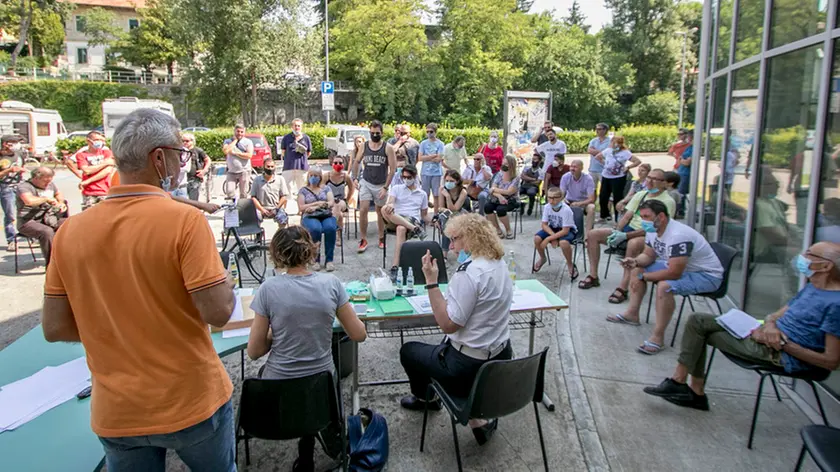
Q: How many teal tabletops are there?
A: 2